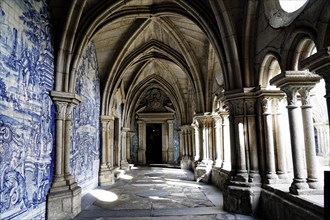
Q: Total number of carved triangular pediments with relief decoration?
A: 1